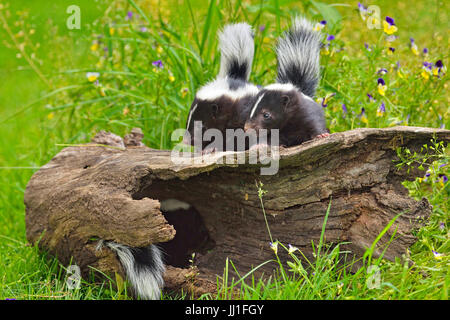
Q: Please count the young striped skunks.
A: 3